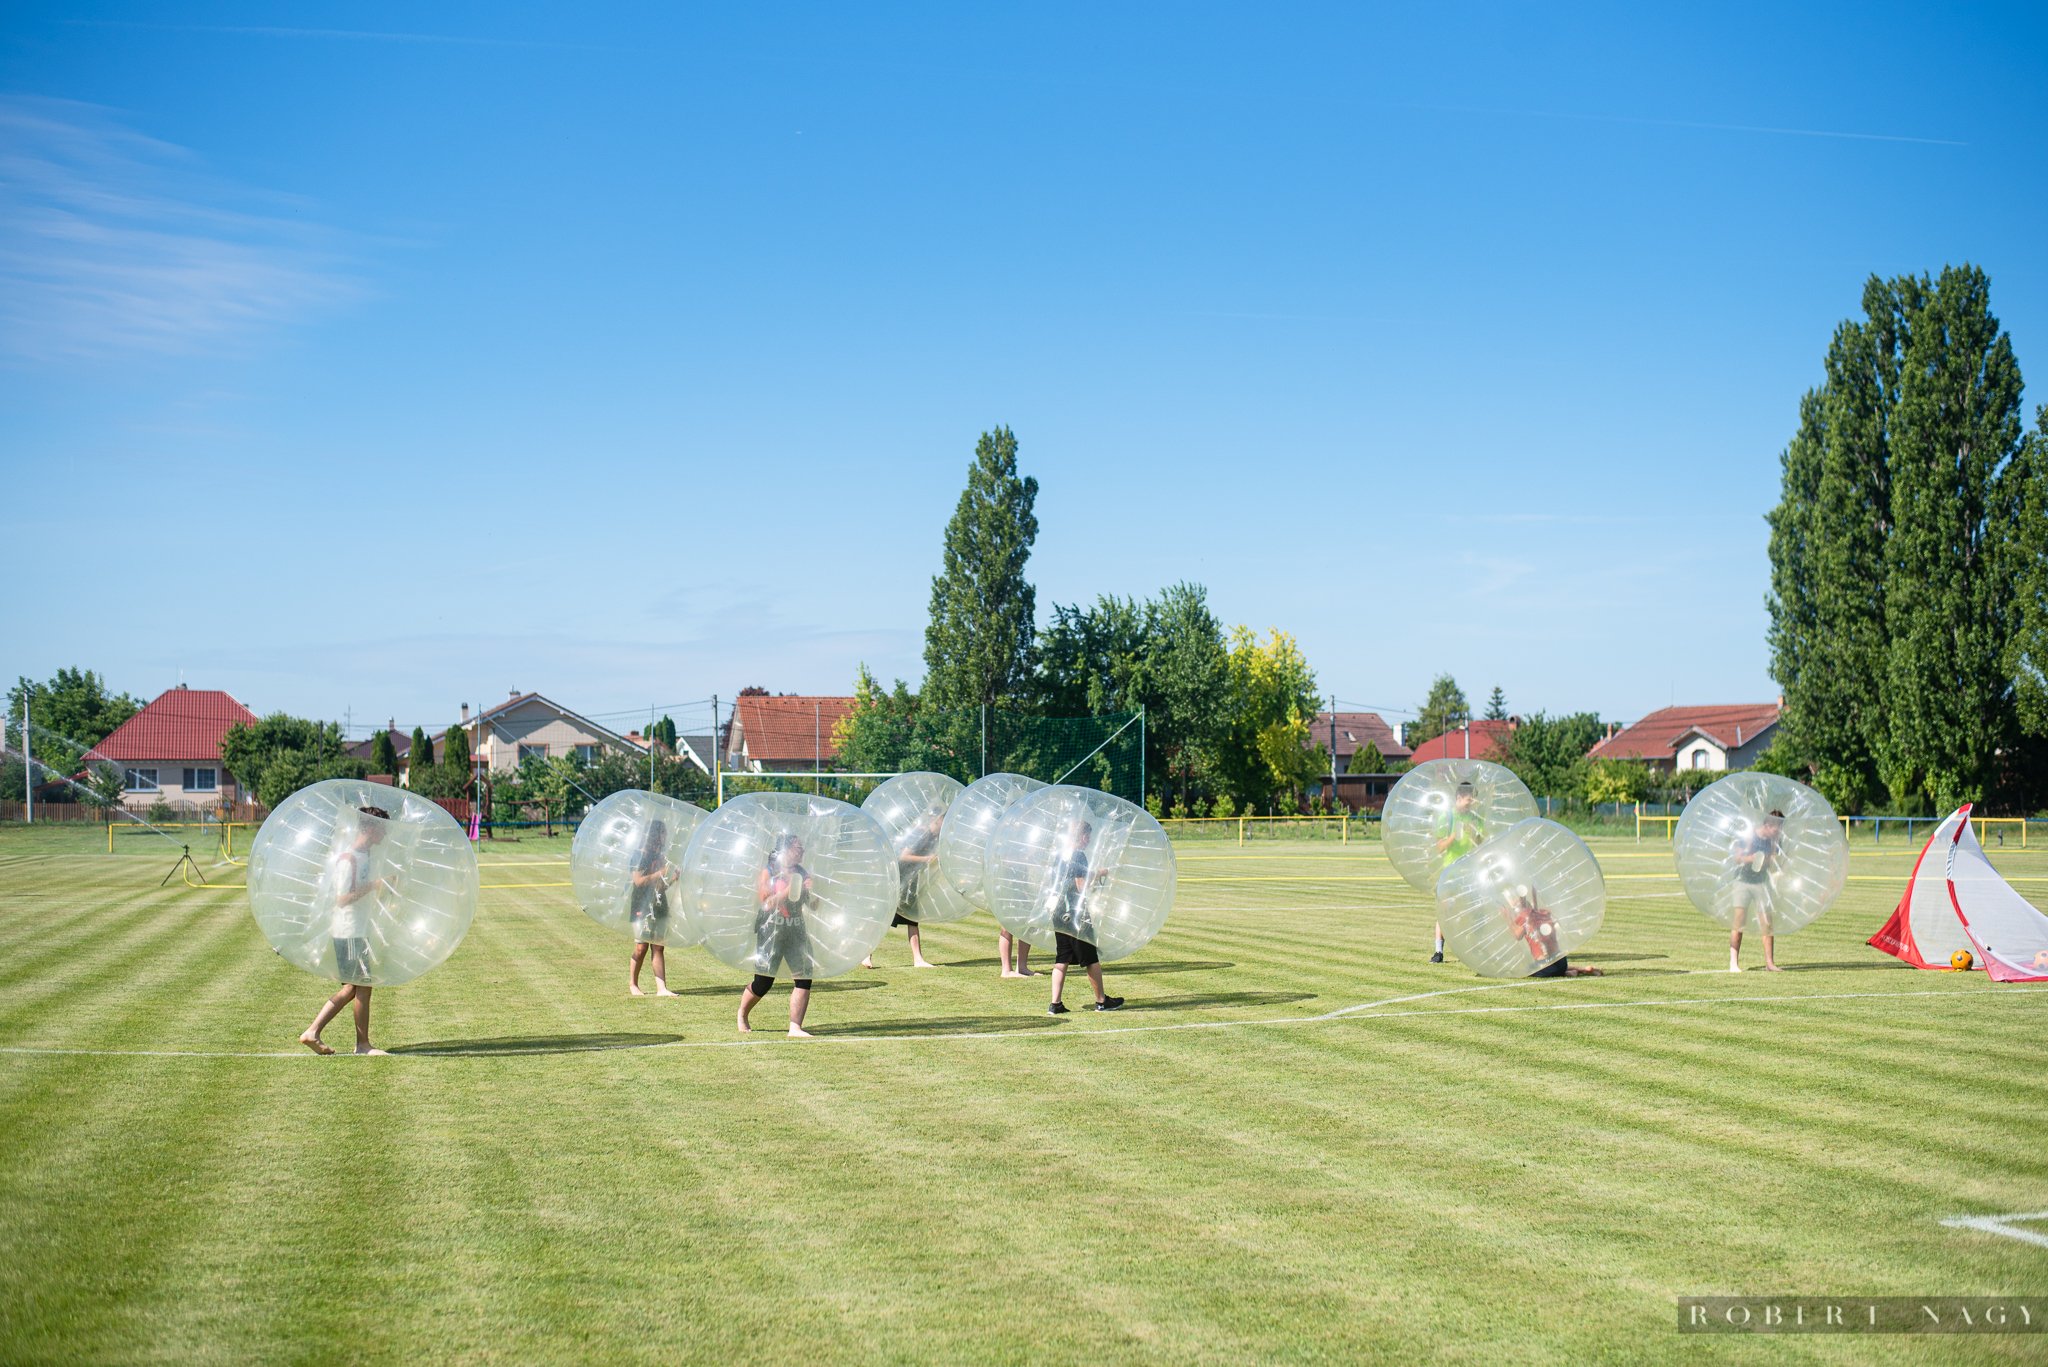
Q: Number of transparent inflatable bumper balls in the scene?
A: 9